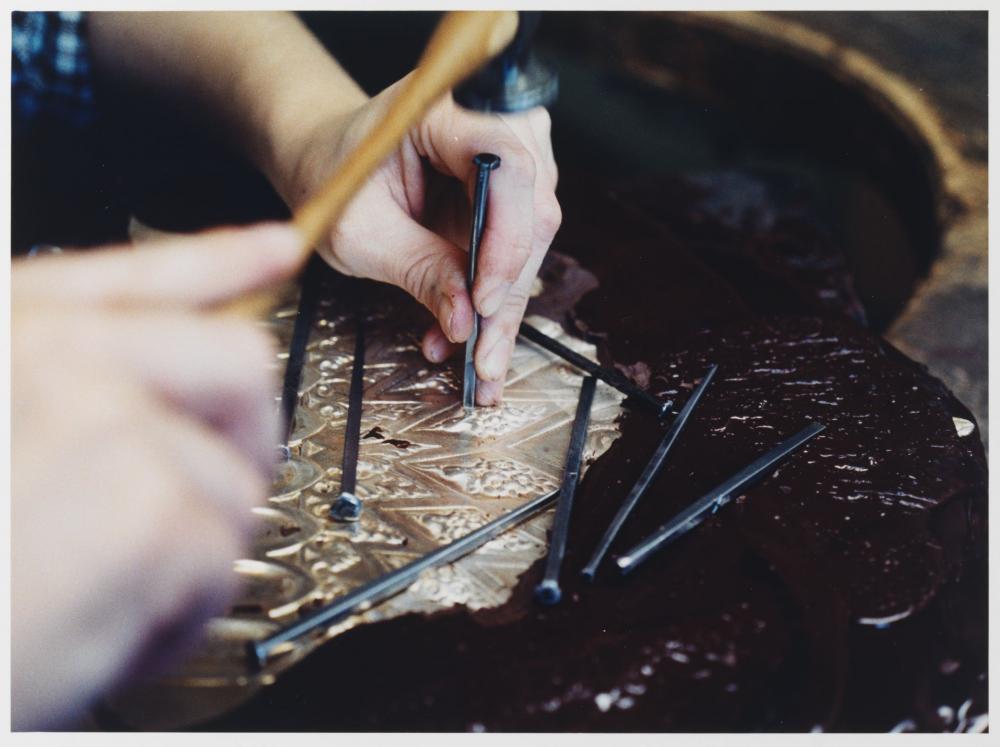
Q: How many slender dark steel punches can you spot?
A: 8